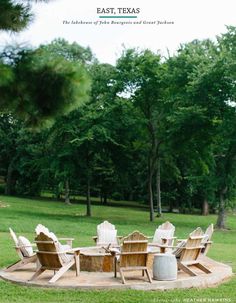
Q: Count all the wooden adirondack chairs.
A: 8